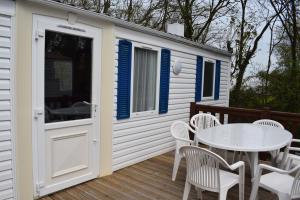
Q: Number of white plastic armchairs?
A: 6